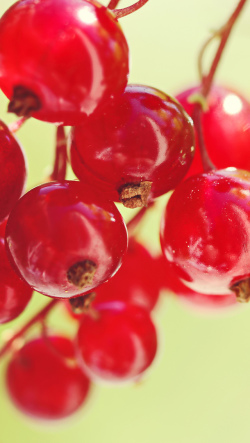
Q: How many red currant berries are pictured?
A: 11